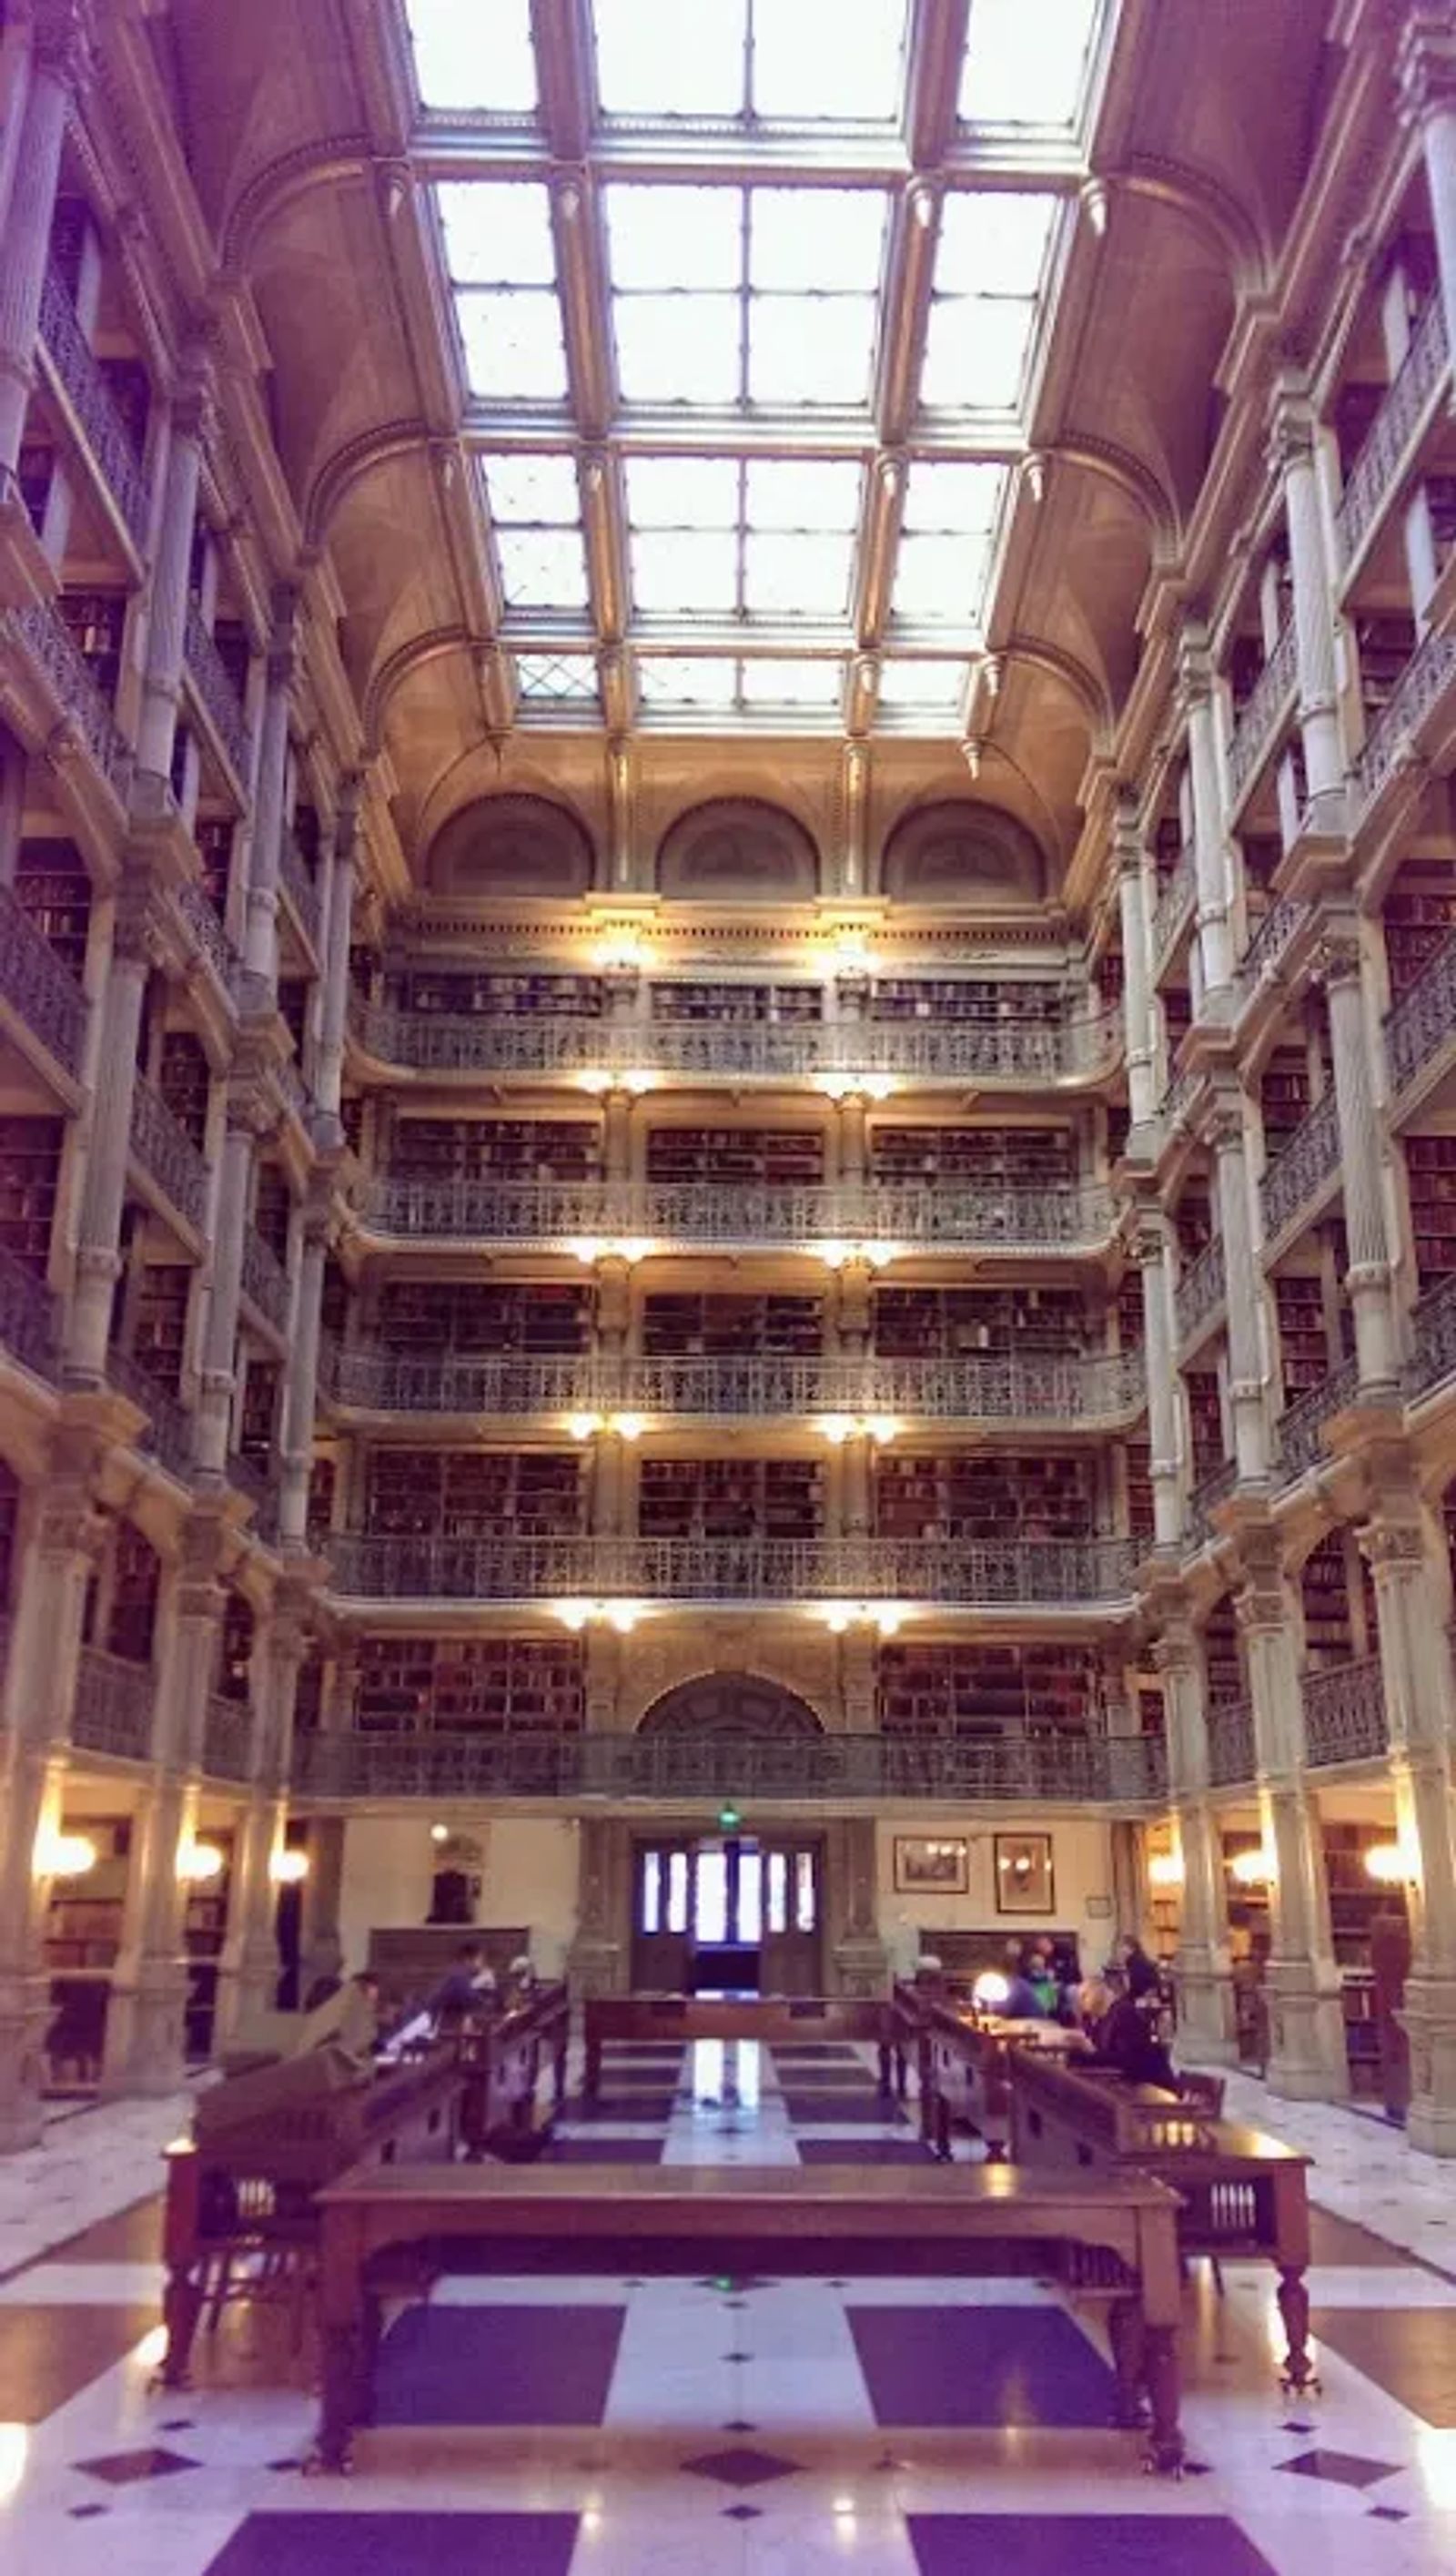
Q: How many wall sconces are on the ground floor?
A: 6